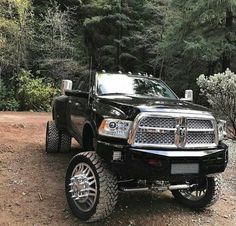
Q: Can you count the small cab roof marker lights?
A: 5